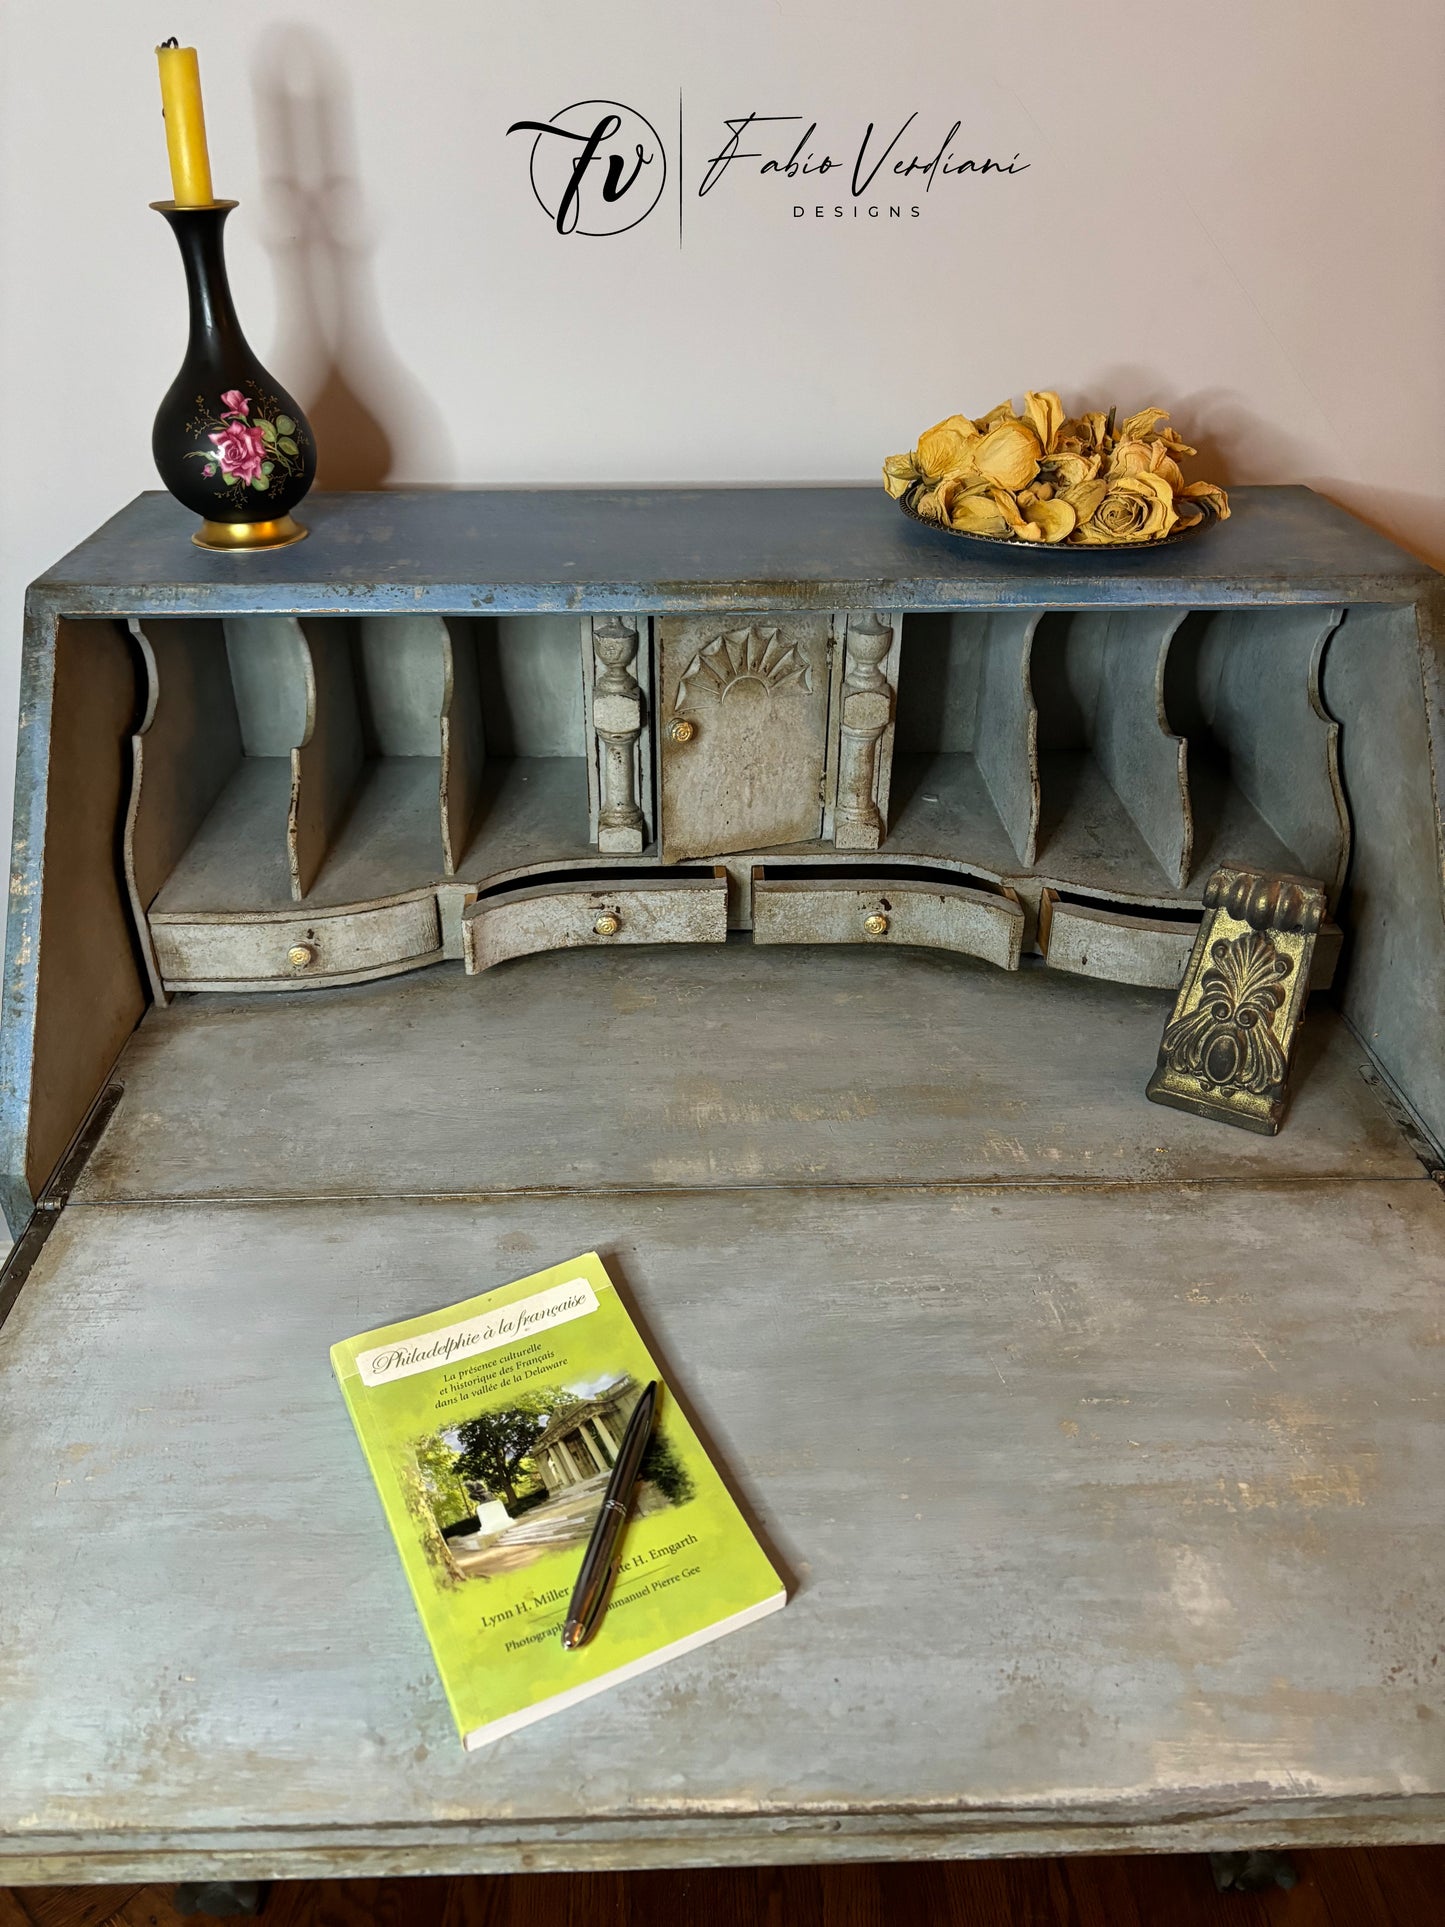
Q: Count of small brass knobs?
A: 4